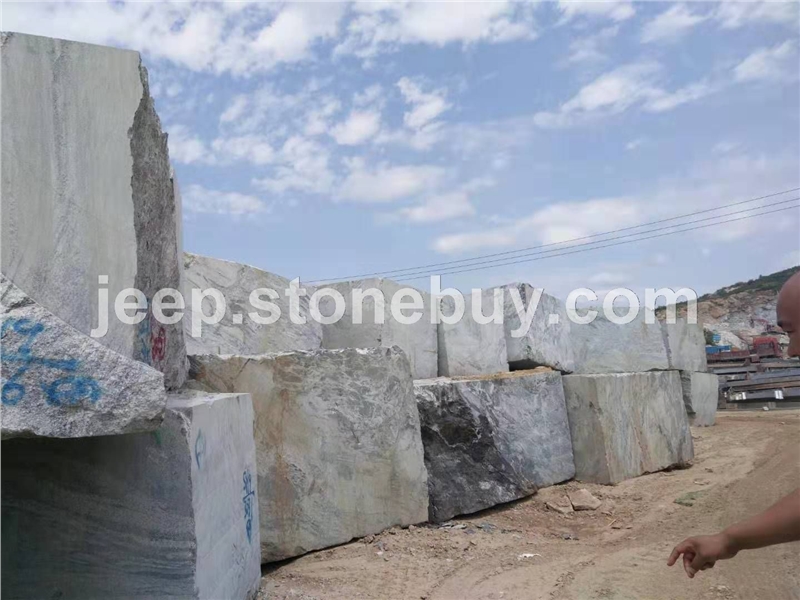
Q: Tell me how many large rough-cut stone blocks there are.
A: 13